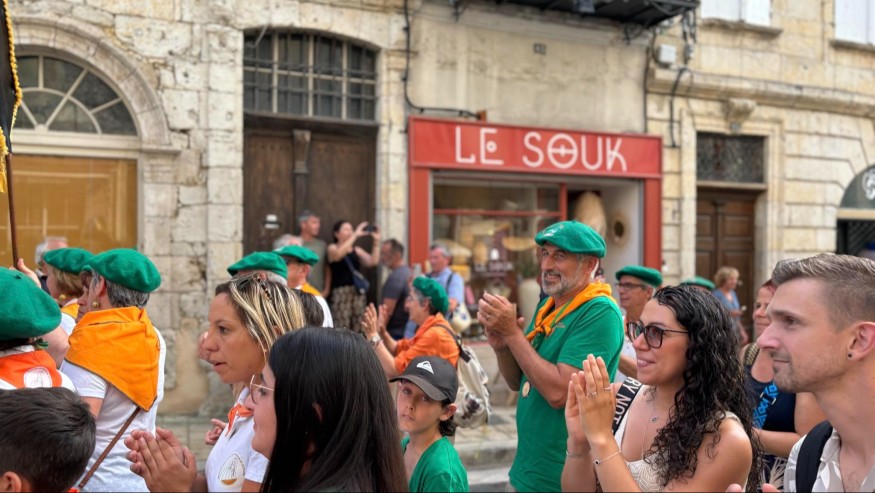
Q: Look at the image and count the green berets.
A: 9